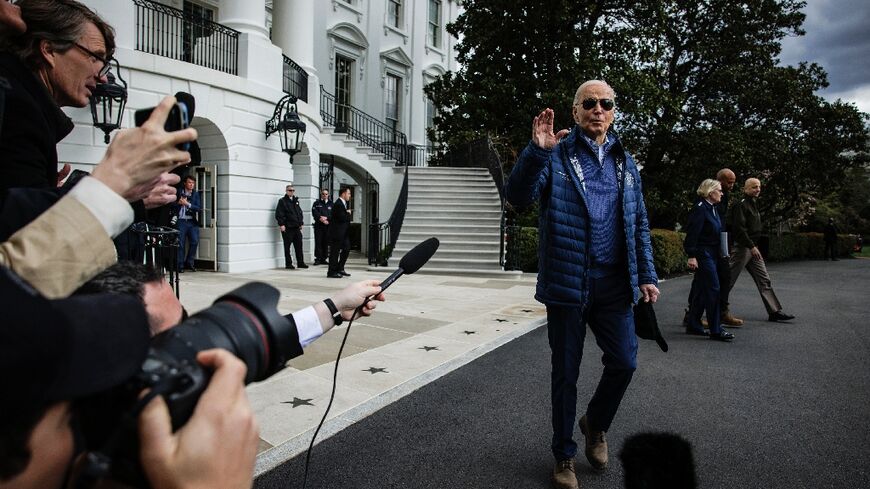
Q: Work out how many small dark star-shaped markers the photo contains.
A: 6